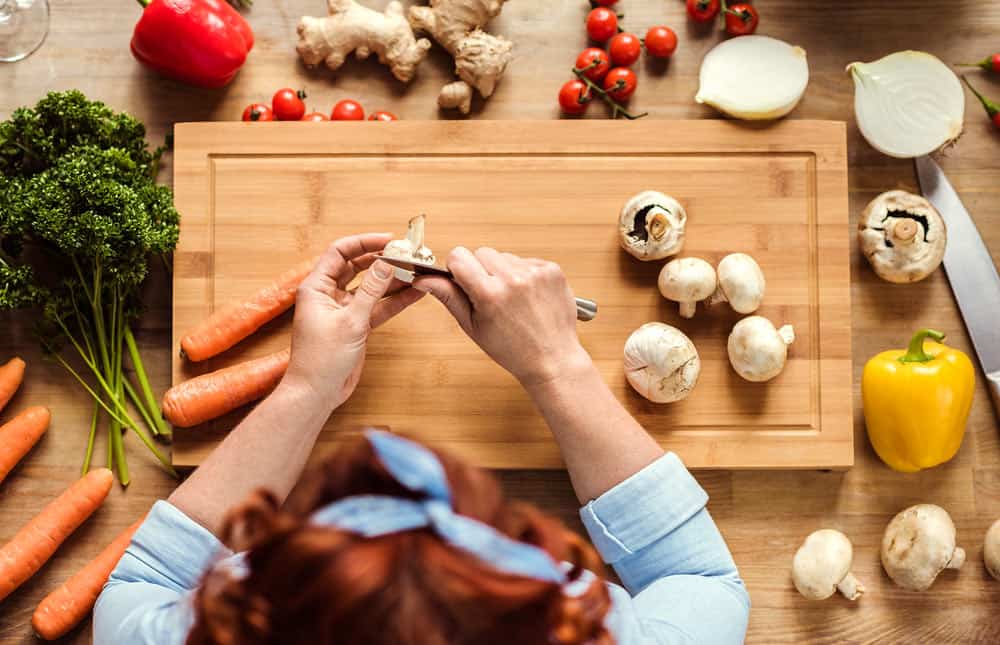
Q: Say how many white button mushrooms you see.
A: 10